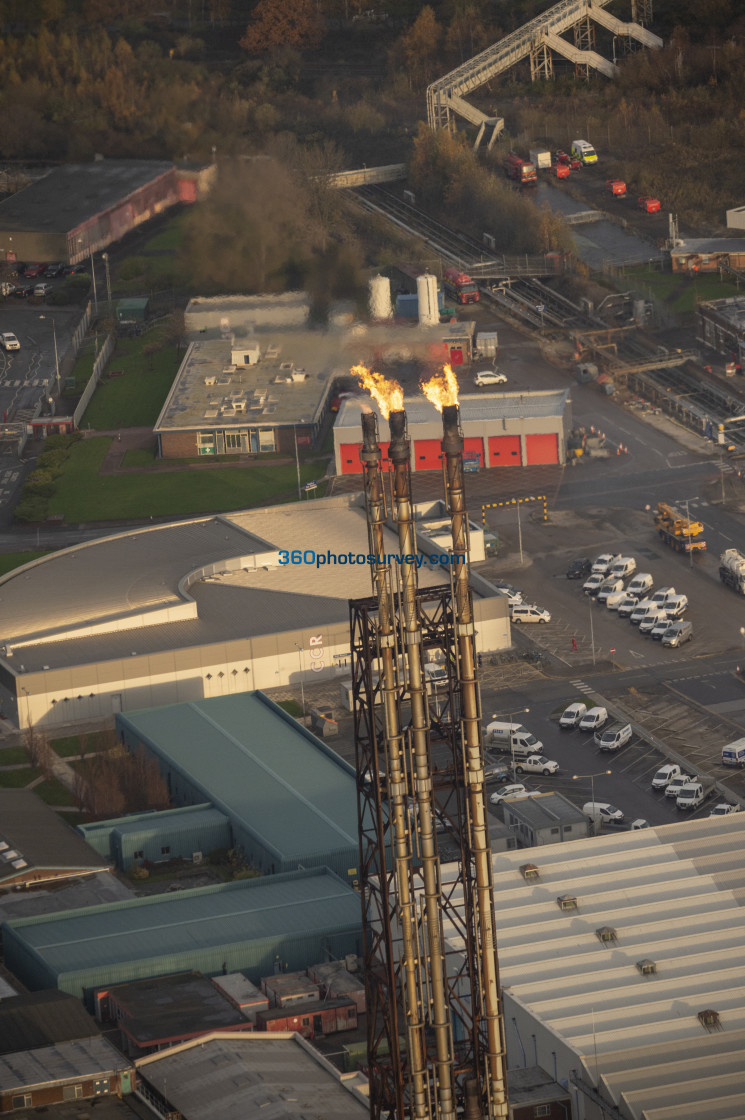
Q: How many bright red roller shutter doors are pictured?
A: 6